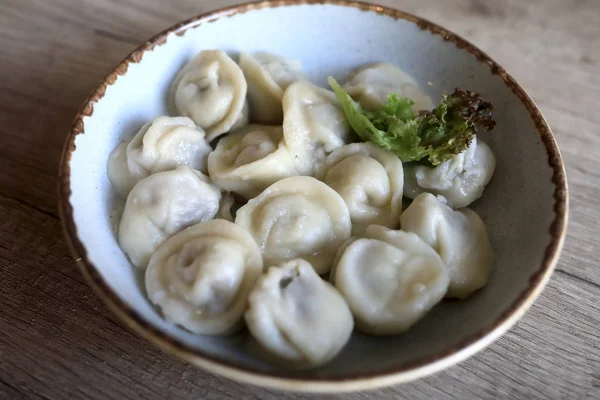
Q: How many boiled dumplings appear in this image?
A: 14